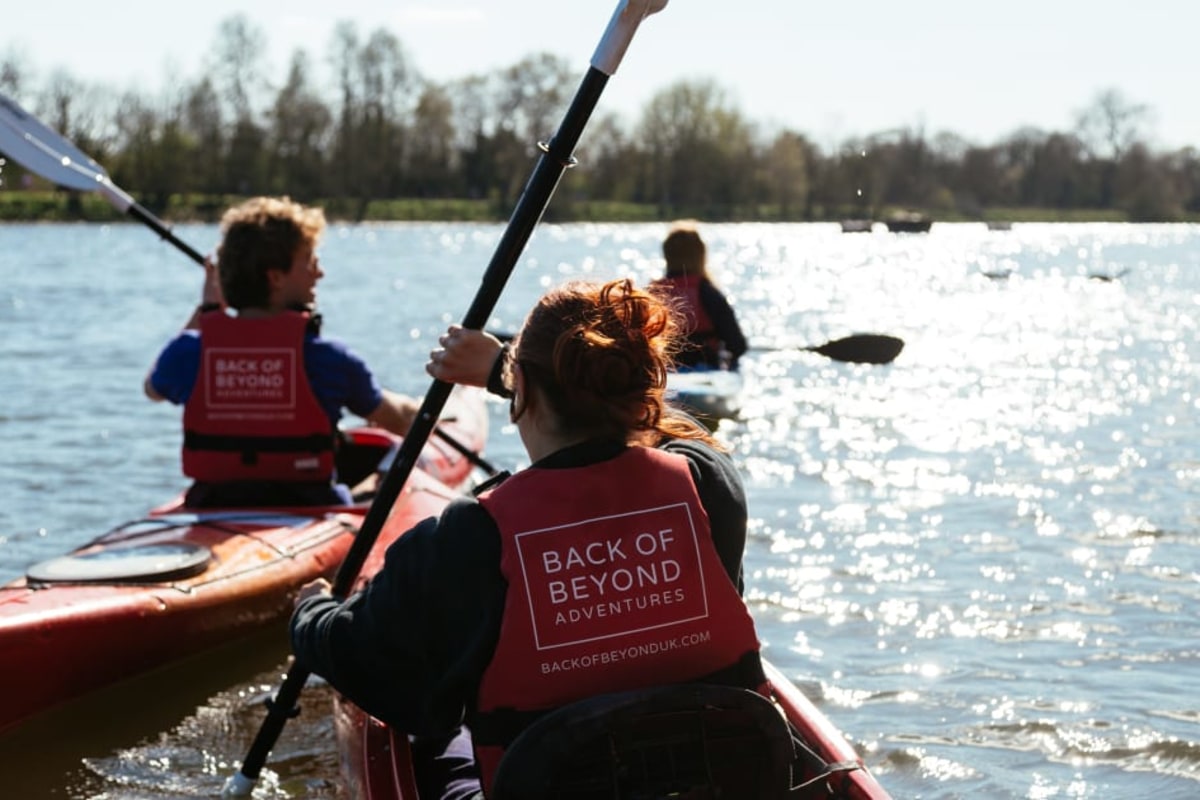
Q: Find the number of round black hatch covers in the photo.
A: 1